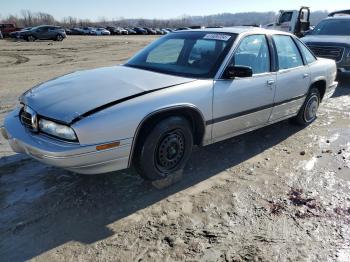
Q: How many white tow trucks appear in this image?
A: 1